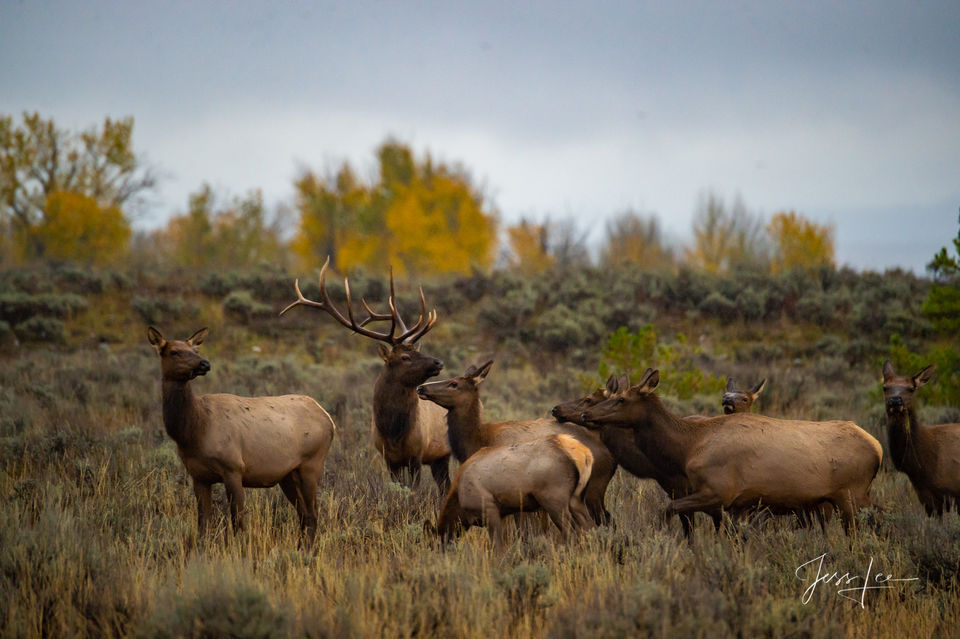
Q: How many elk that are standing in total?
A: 8